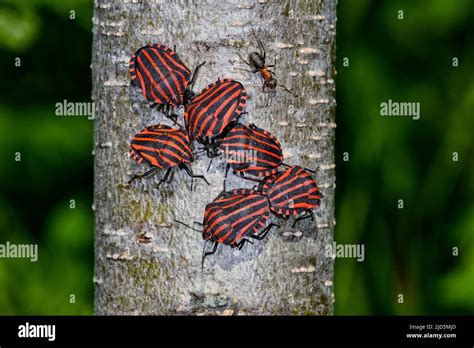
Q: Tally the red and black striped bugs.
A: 6